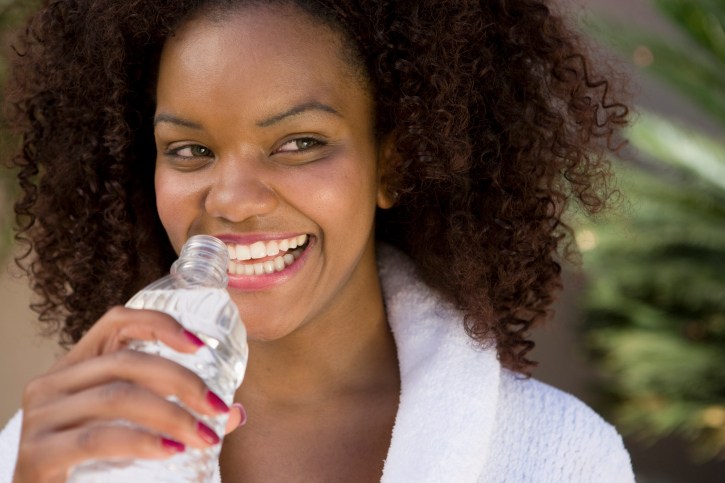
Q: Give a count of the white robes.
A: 1